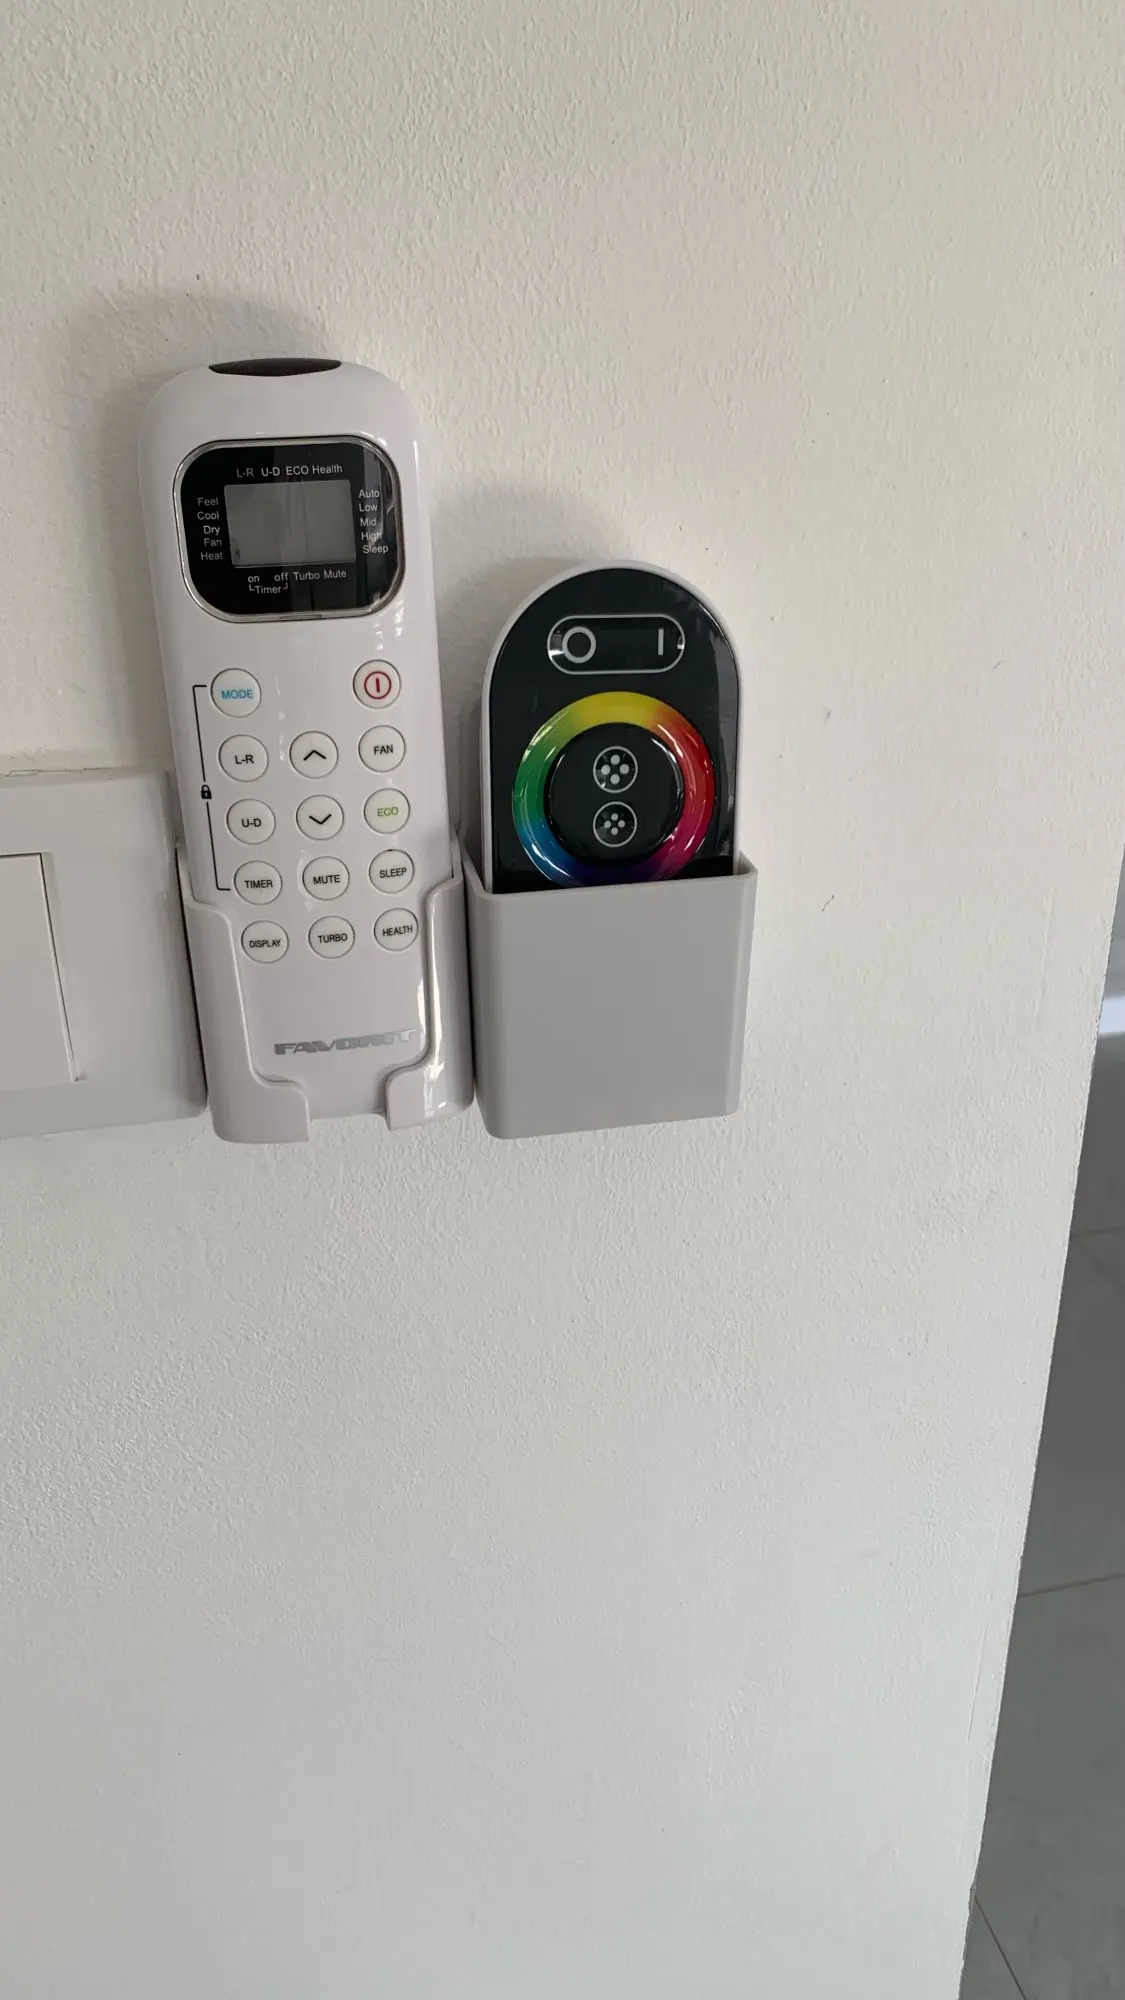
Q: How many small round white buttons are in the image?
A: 14